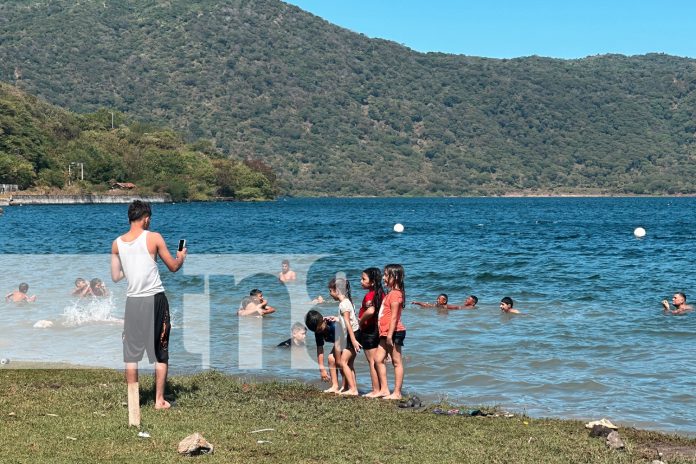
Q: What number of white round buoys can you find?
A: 2